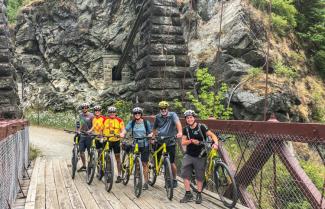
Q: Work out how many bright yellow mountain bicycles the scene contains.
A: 6